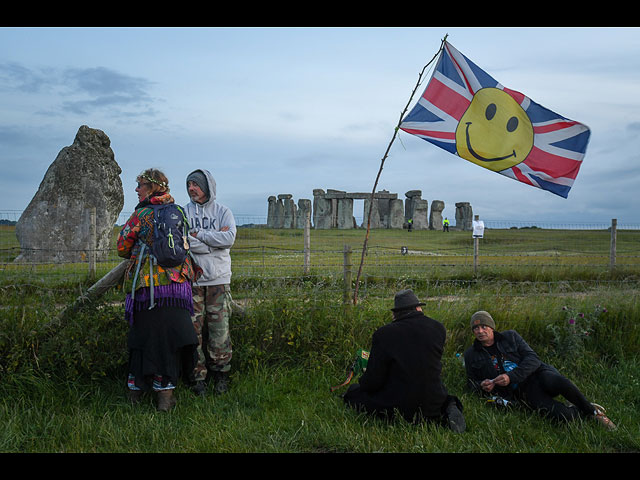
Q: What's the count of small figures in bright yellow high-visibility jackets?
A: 2